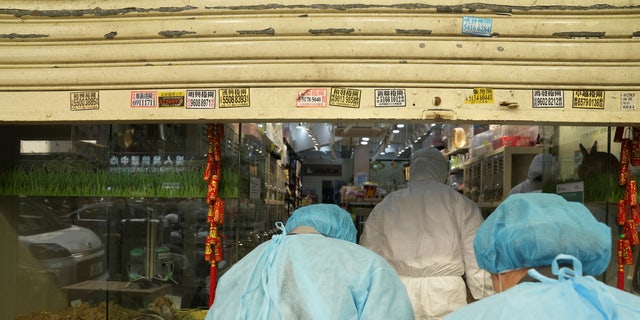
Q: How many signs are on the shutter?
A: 13